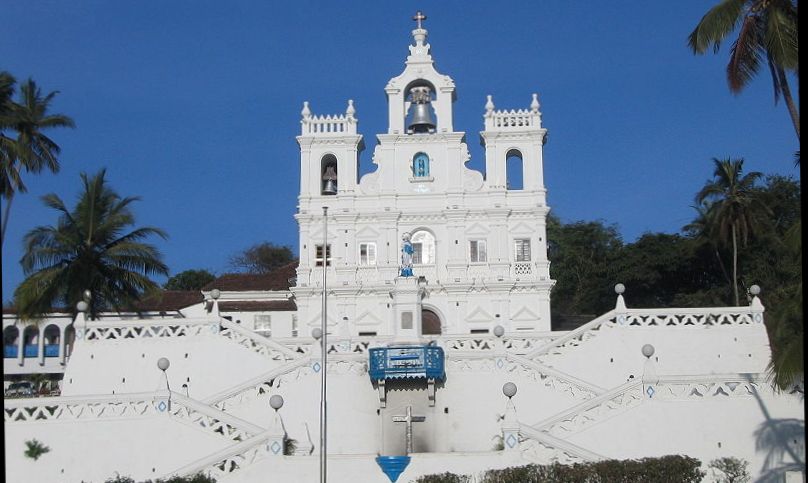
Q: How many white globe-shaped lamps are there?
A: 10